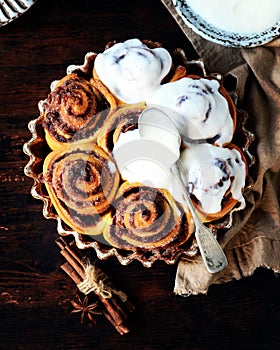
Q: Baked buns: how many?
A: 7